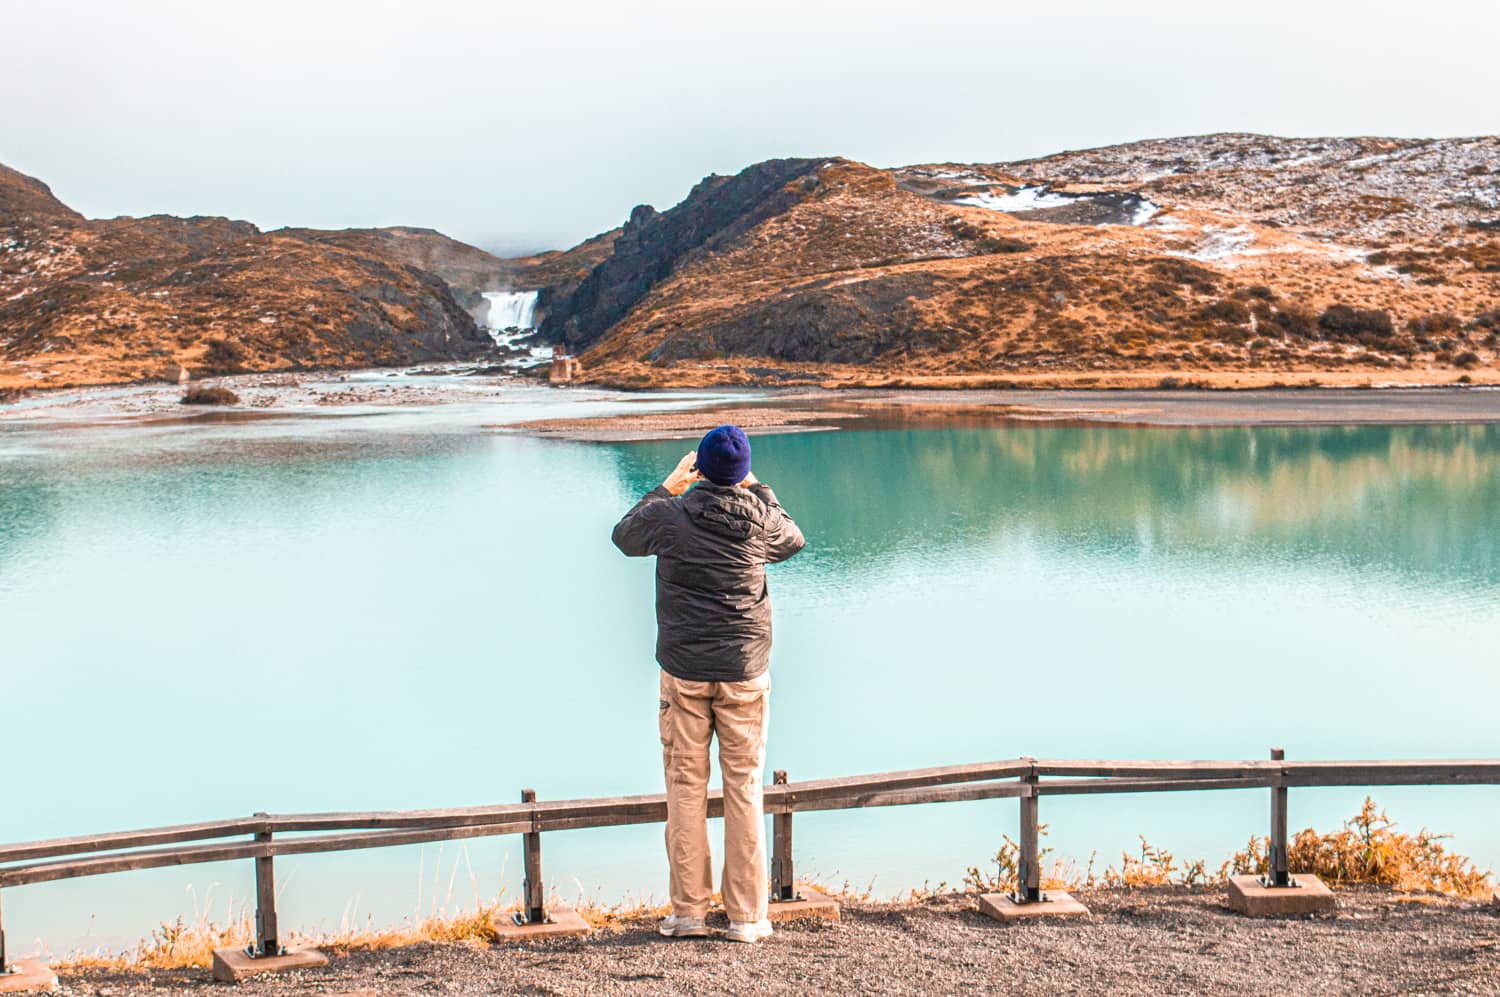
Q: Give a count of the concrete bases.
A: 6